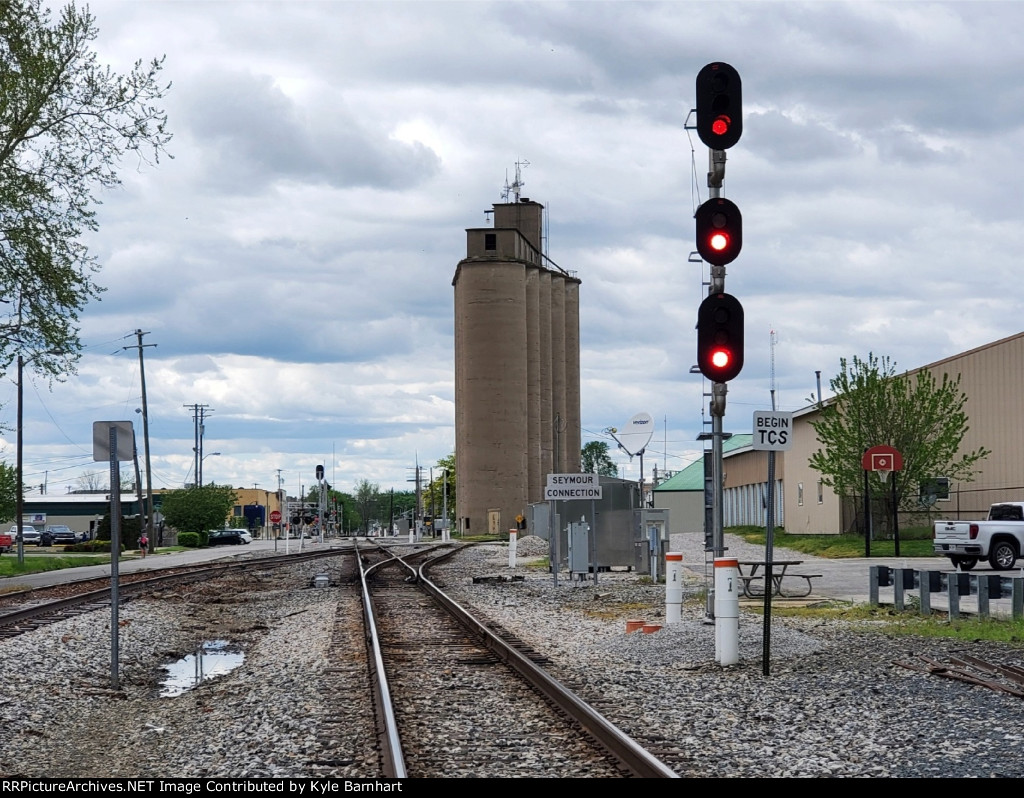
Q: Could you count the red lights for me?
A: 3